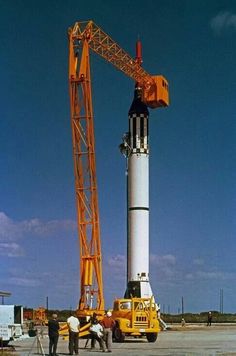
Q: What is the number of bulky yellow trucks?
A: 1